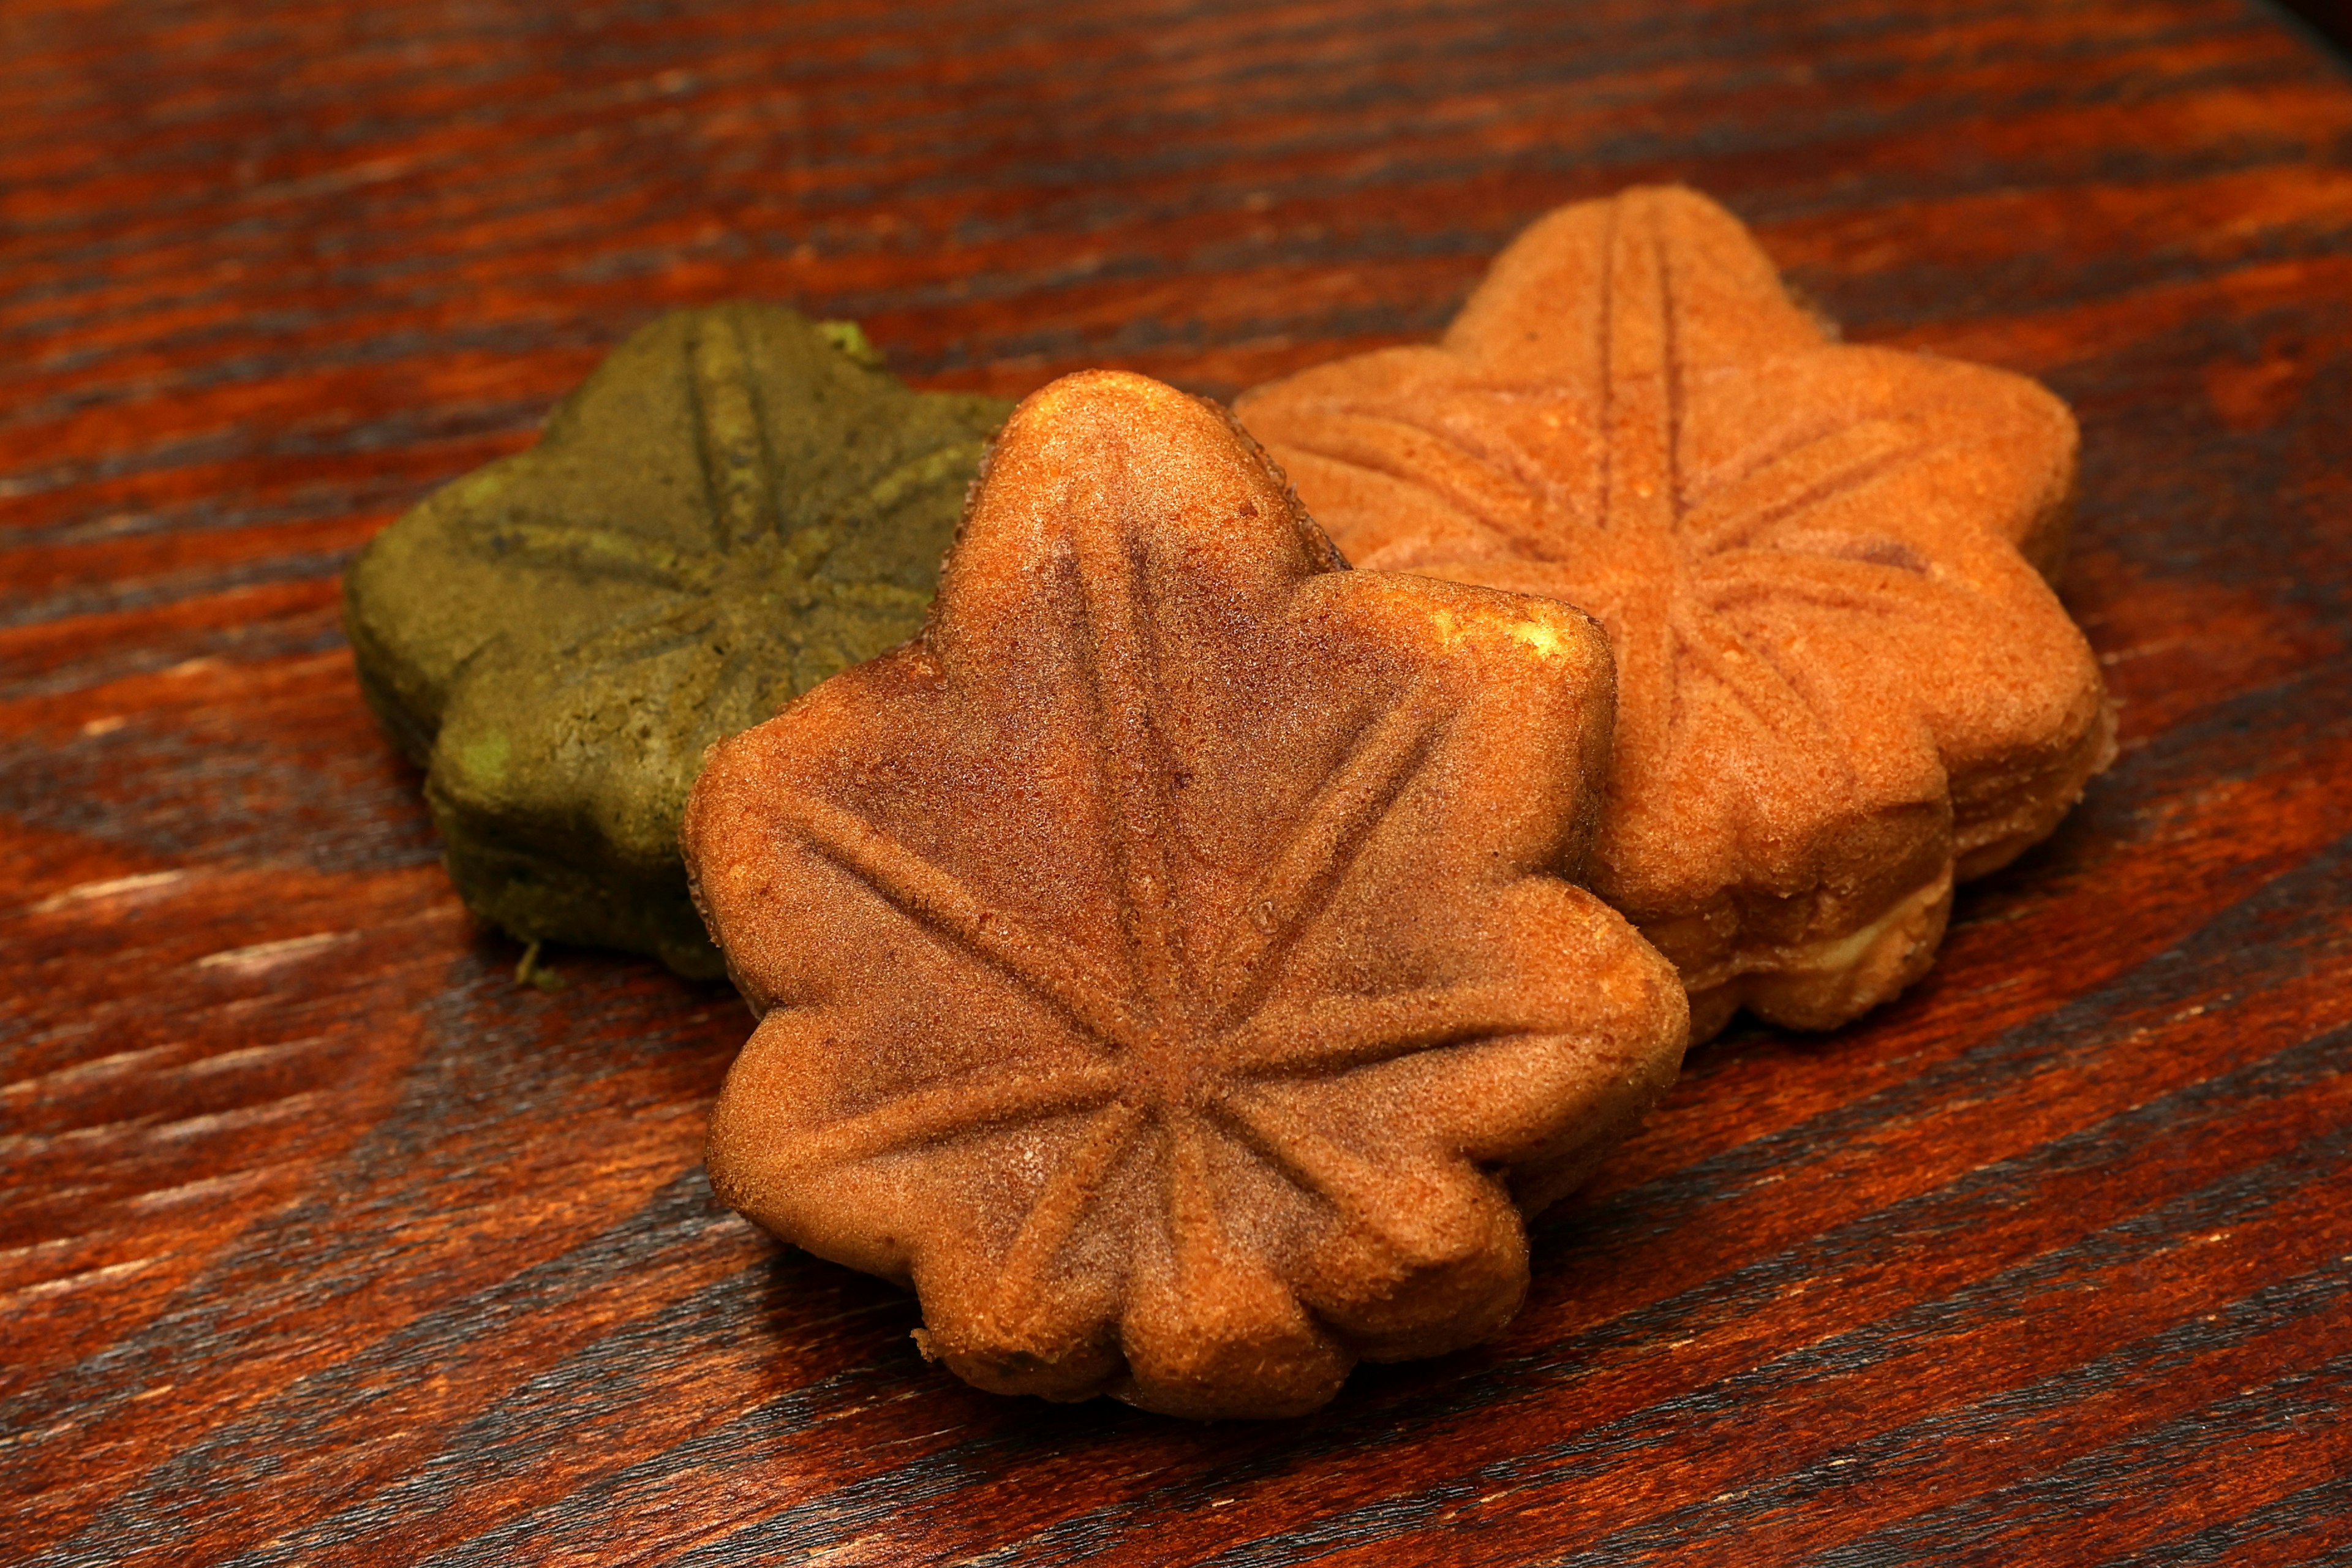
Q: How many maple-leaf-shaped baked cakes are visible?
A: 3